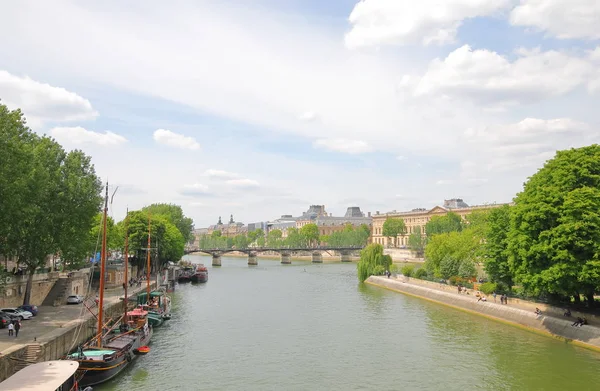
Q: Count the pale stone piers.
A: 5